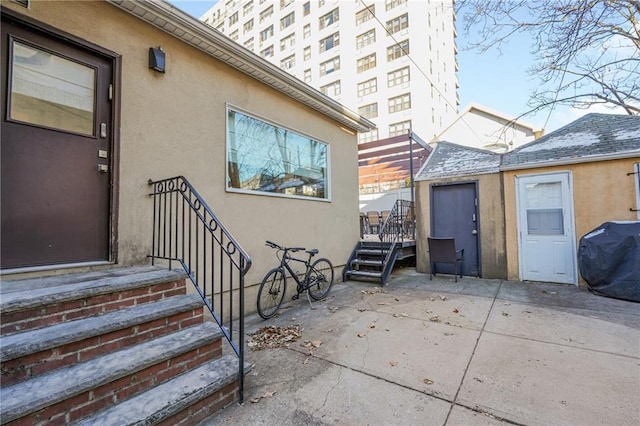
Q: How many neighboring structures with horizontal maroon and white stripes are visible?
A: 1